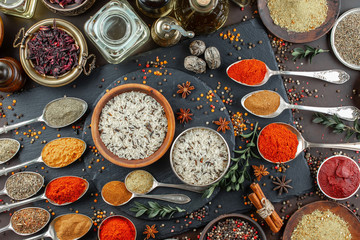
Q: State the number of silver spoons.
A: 12